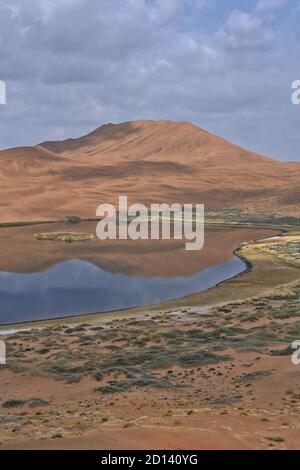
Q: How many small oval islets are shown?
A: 1